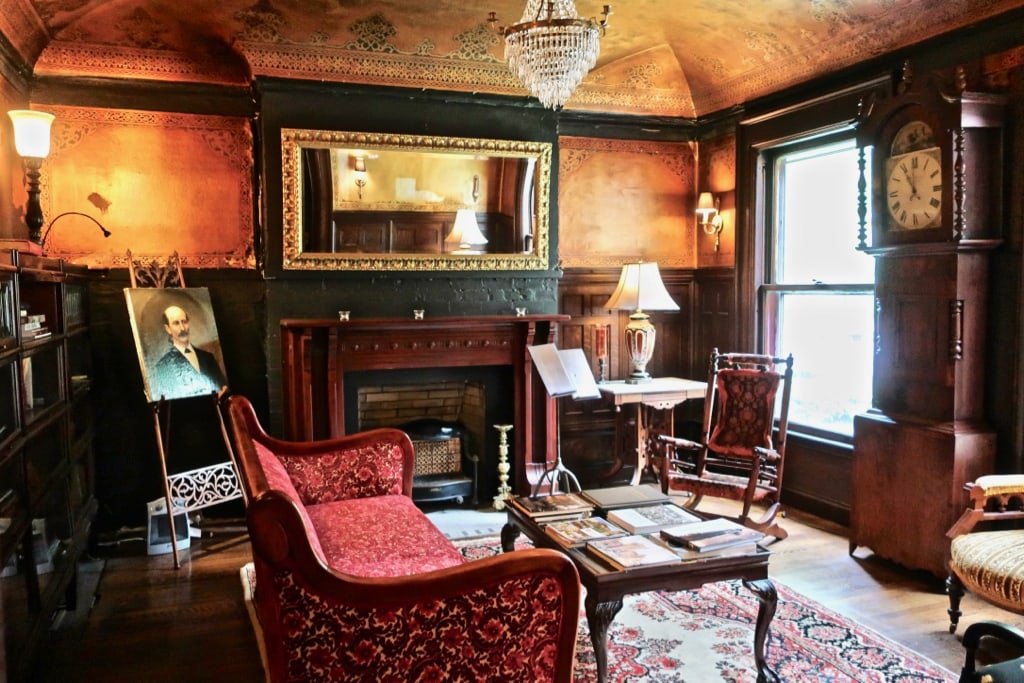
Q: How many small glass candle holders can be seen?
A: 3